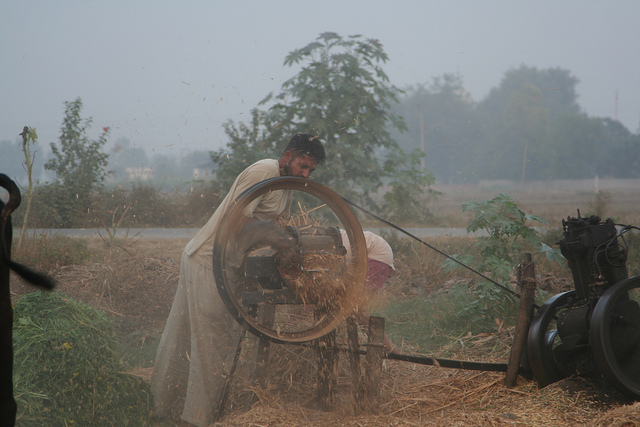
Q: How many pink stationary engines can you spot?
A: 0